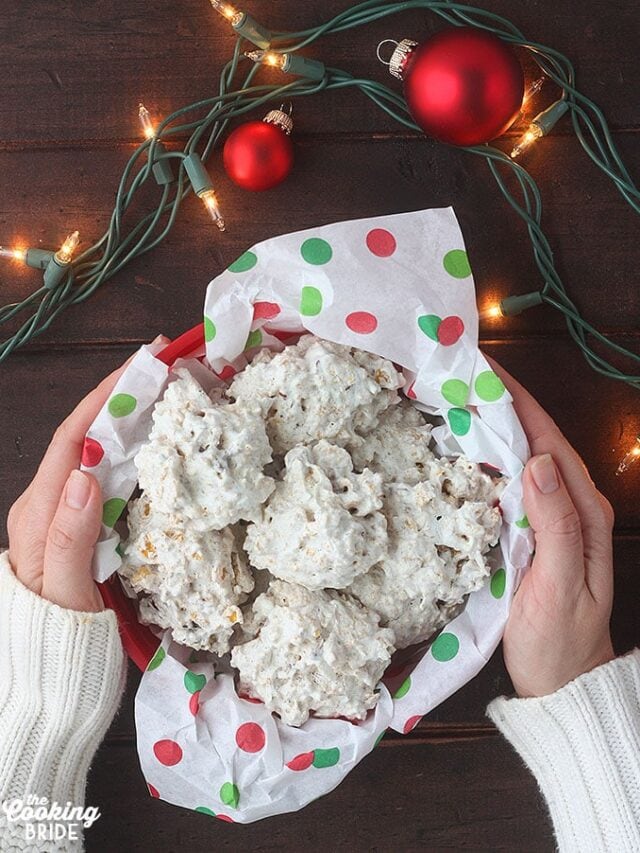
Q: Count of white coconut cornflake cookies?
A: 7